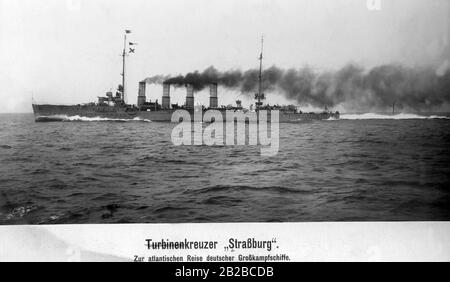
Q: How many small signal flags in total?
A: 3